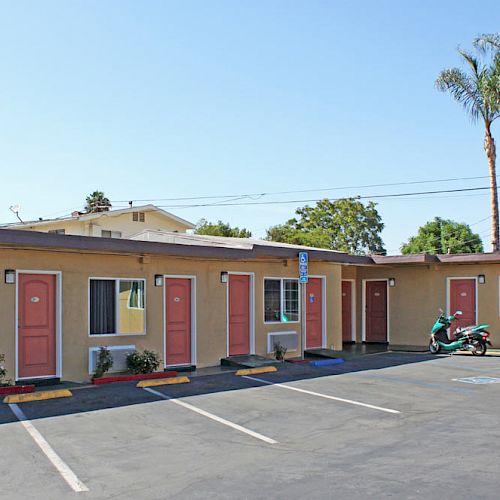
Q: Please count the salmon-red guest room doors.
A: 7